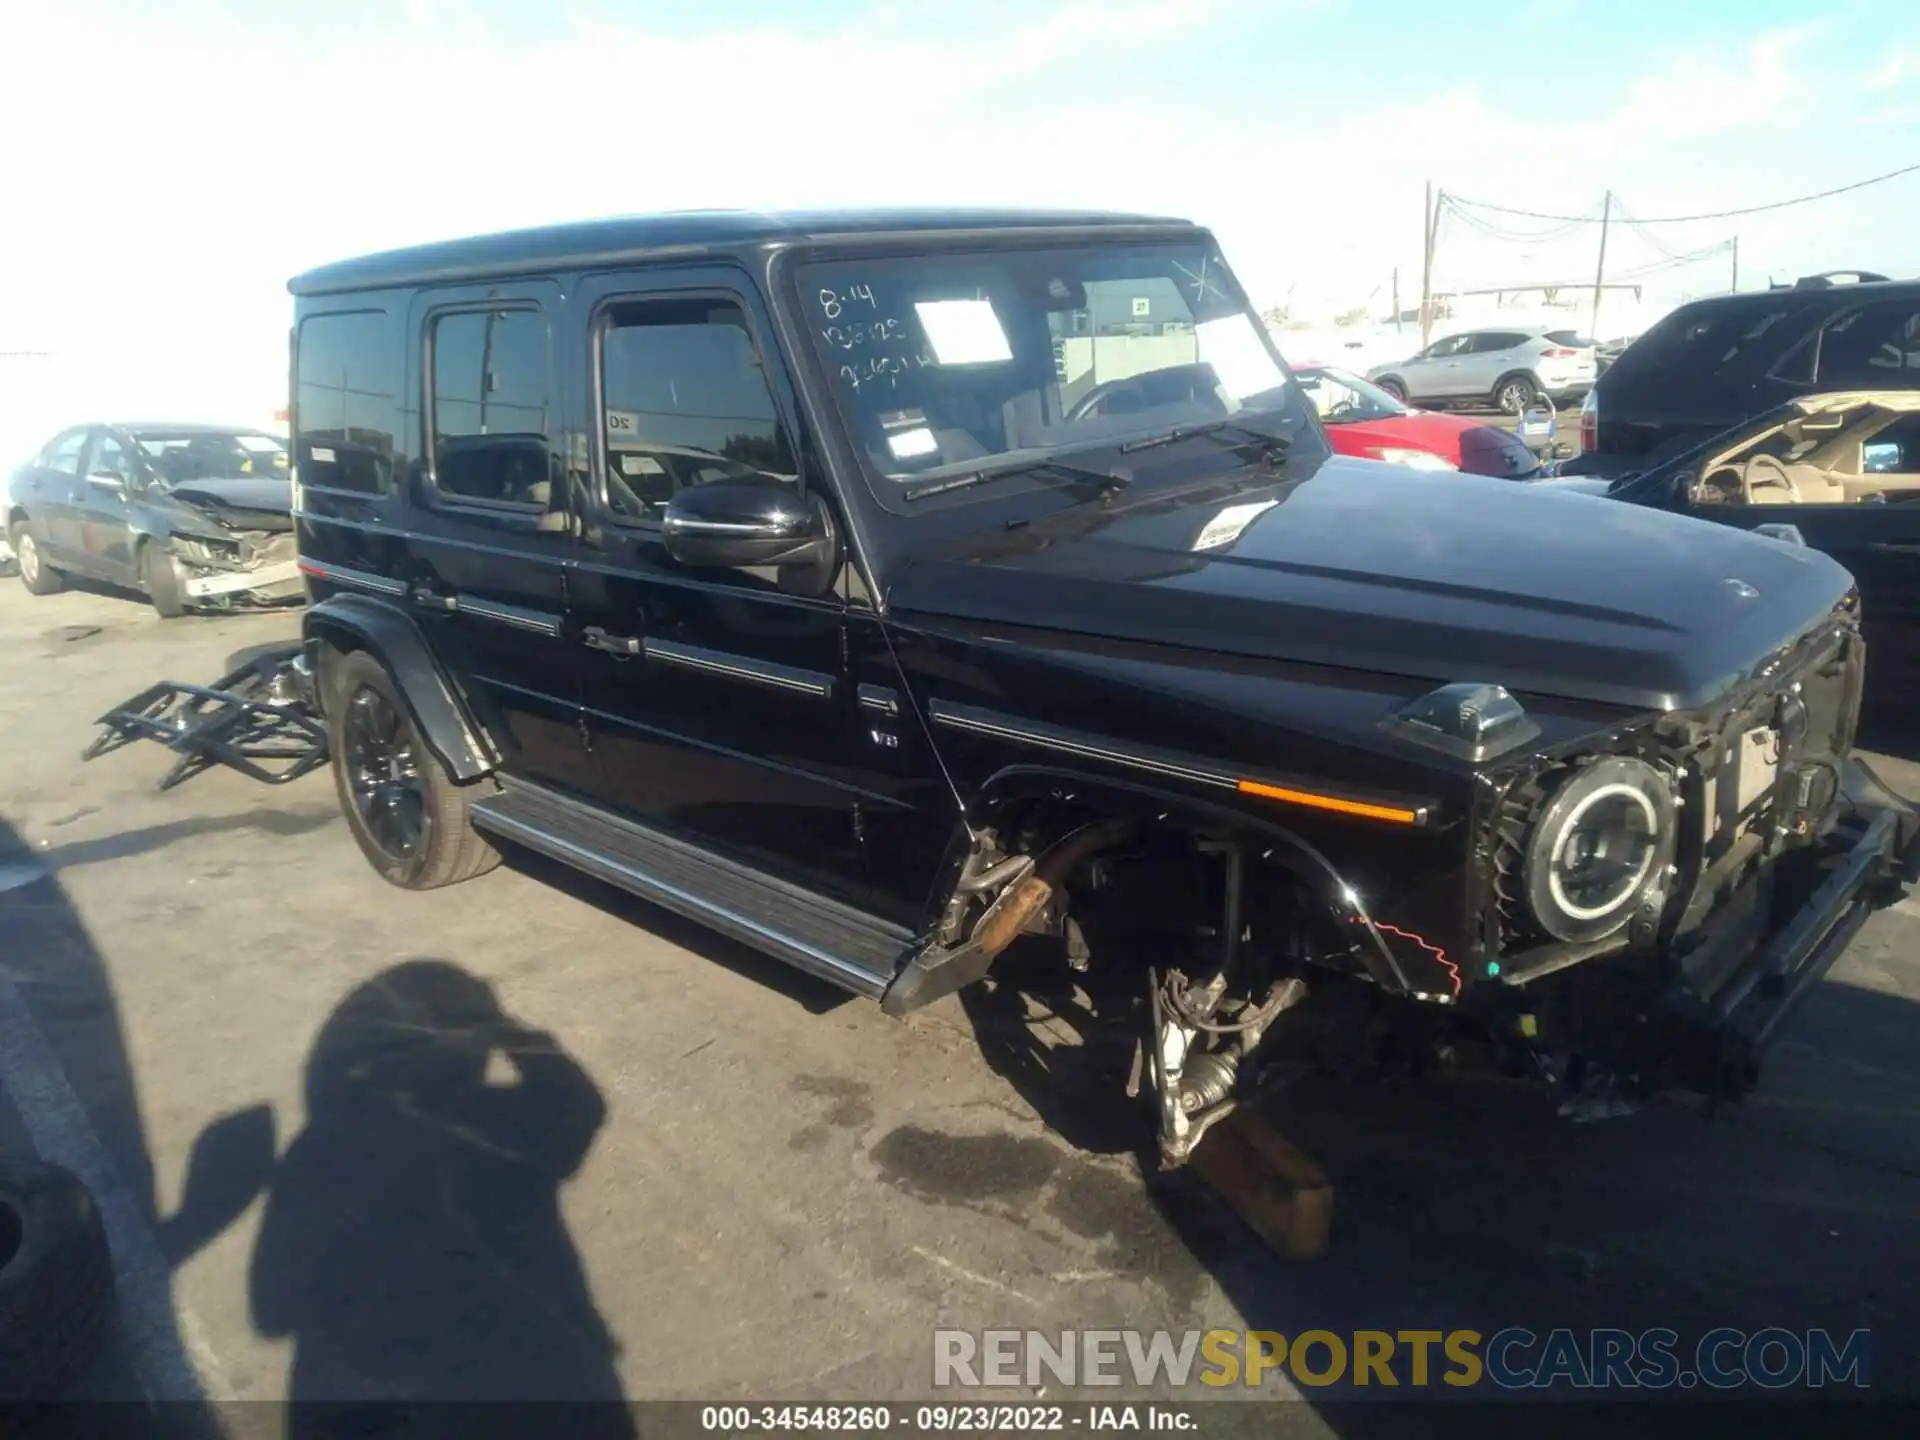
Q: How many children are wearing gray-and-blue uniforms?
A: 0